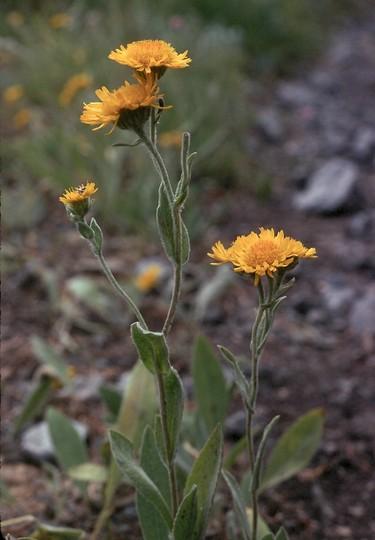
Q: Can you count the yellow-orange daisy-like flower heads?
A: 4